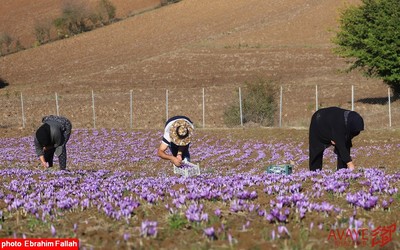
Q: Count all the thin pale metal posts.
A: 11